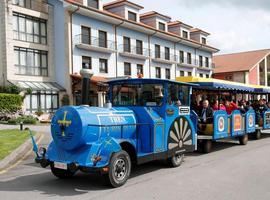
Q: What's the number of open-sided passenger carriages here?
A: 2